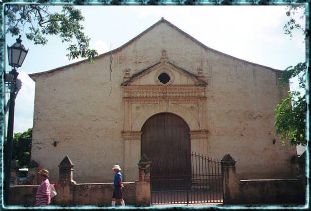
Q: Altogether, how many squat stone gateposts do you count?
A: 3